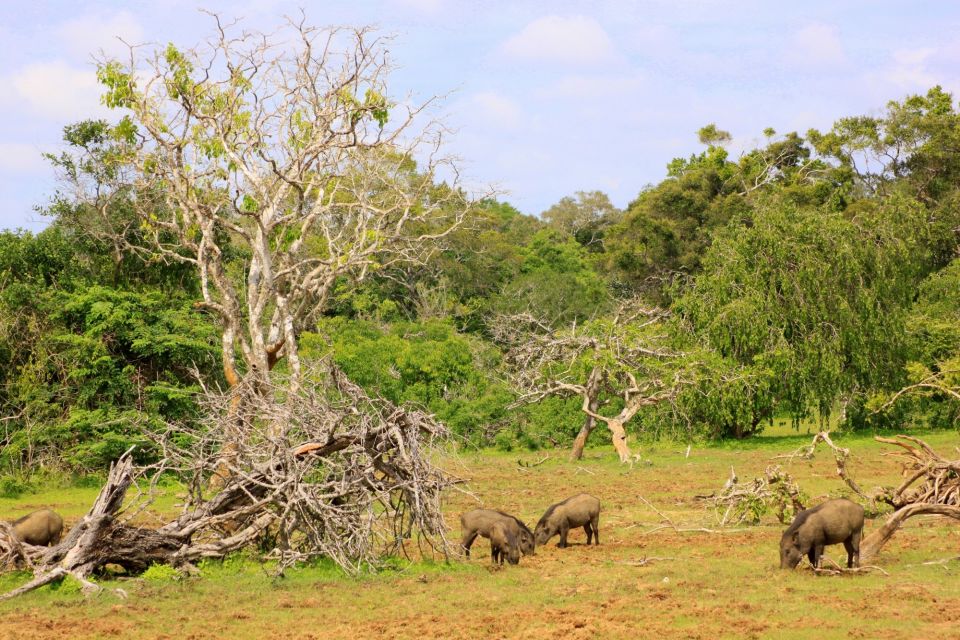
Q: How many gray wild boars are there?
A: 5